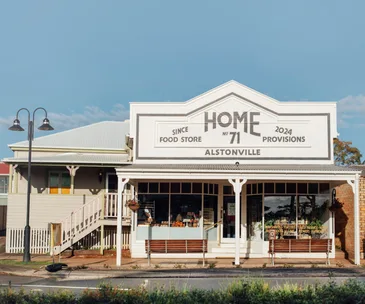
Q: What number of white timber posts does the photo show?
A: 3